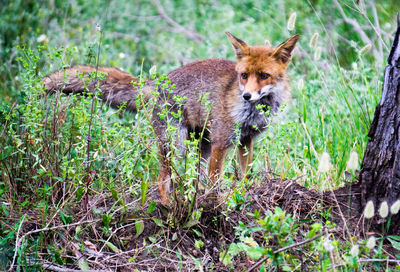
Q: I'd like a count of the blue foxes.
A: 0